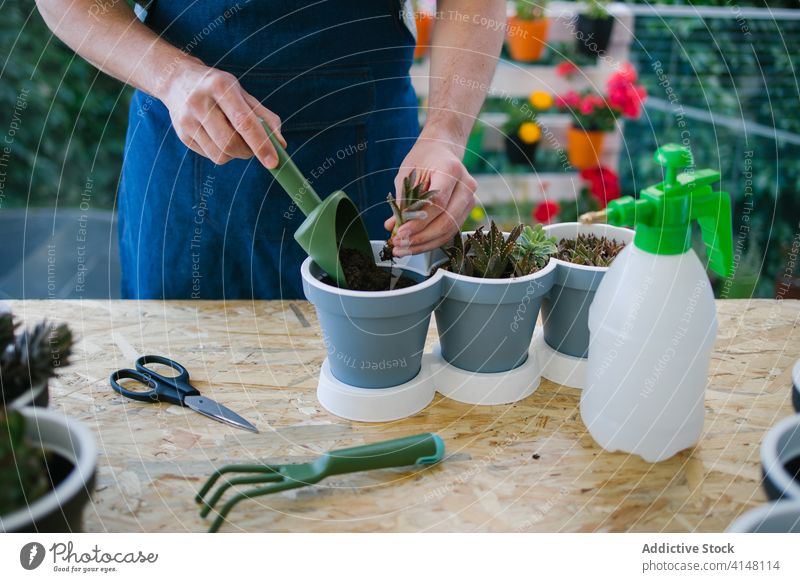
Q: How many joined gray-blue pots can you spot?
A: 3